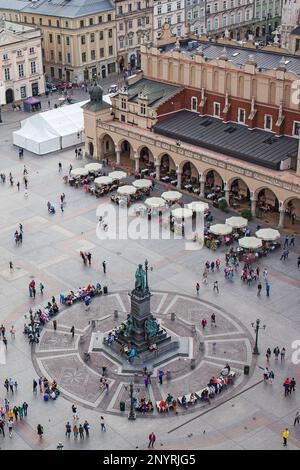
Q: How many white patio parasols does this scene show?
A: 14